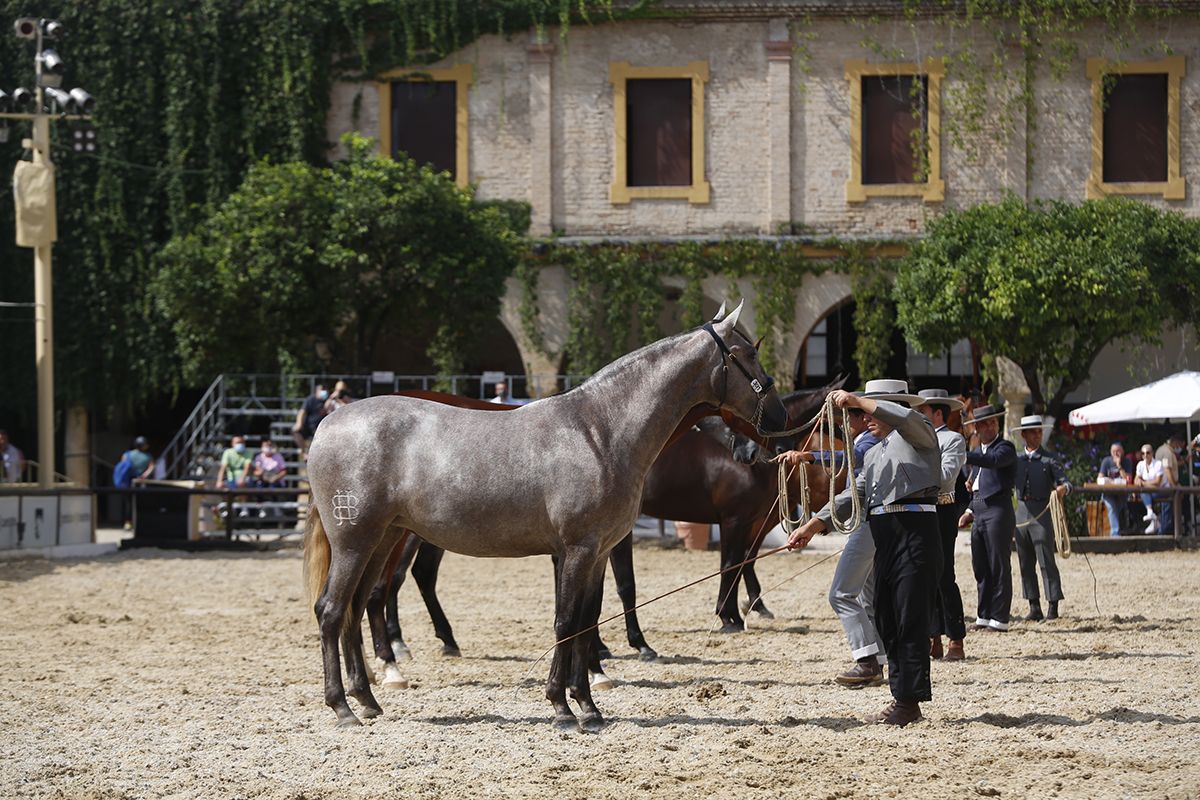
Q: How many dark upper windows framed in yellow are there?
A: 4